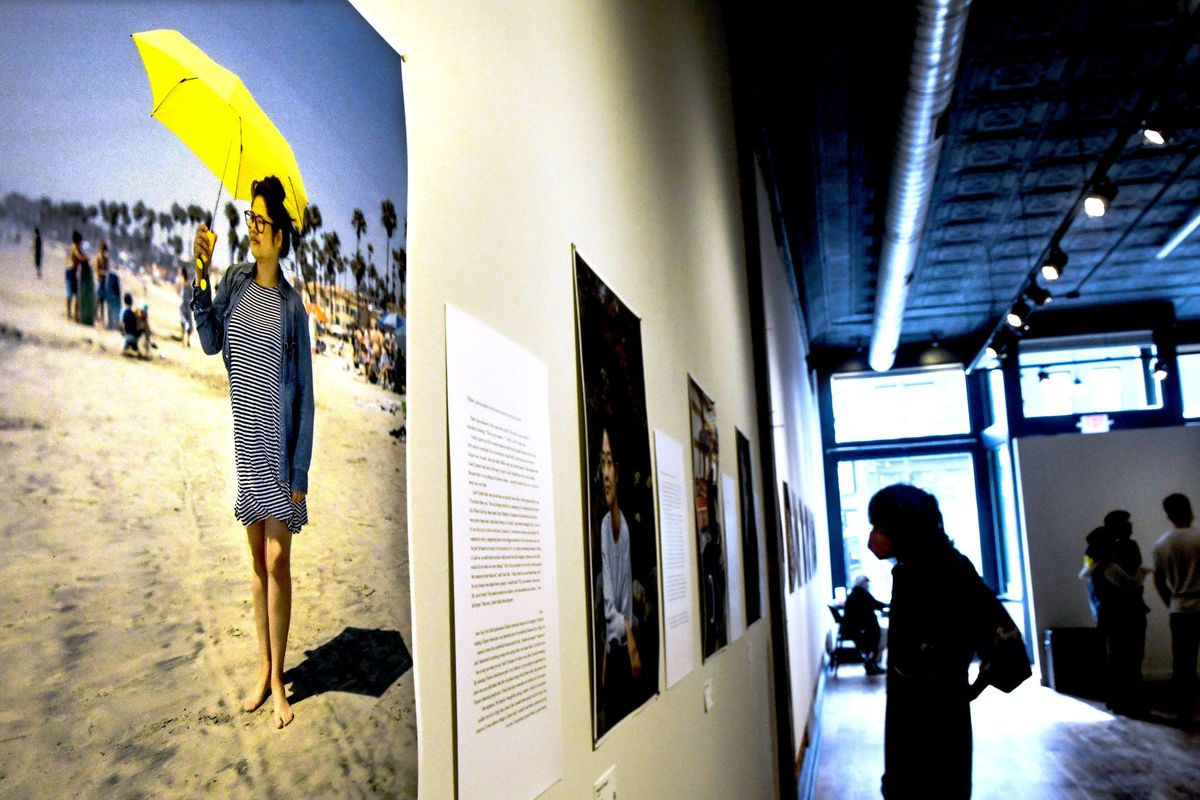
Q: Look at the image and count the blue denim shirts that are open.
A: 1